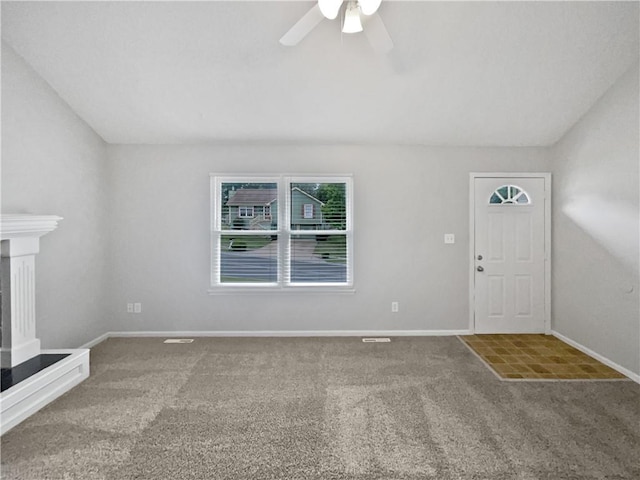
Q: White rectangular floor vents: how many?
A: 2